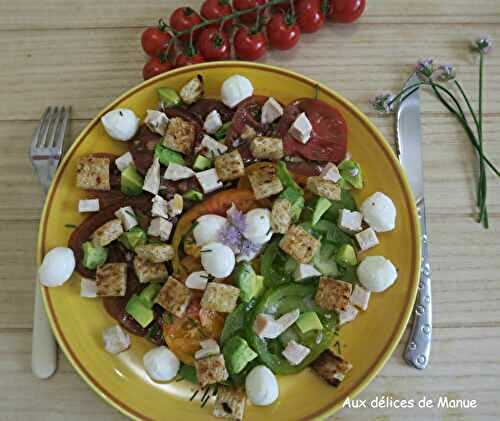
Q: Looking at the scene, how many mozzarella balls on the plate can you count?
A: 10